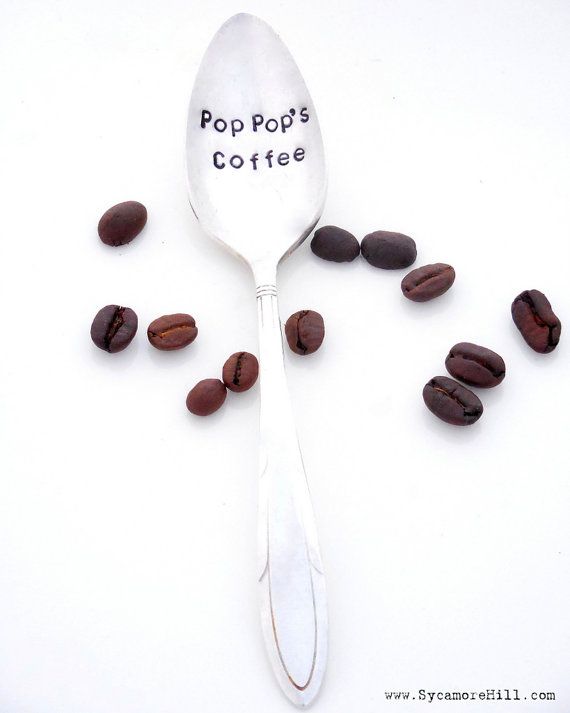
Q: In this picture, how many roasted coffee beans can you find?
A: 12